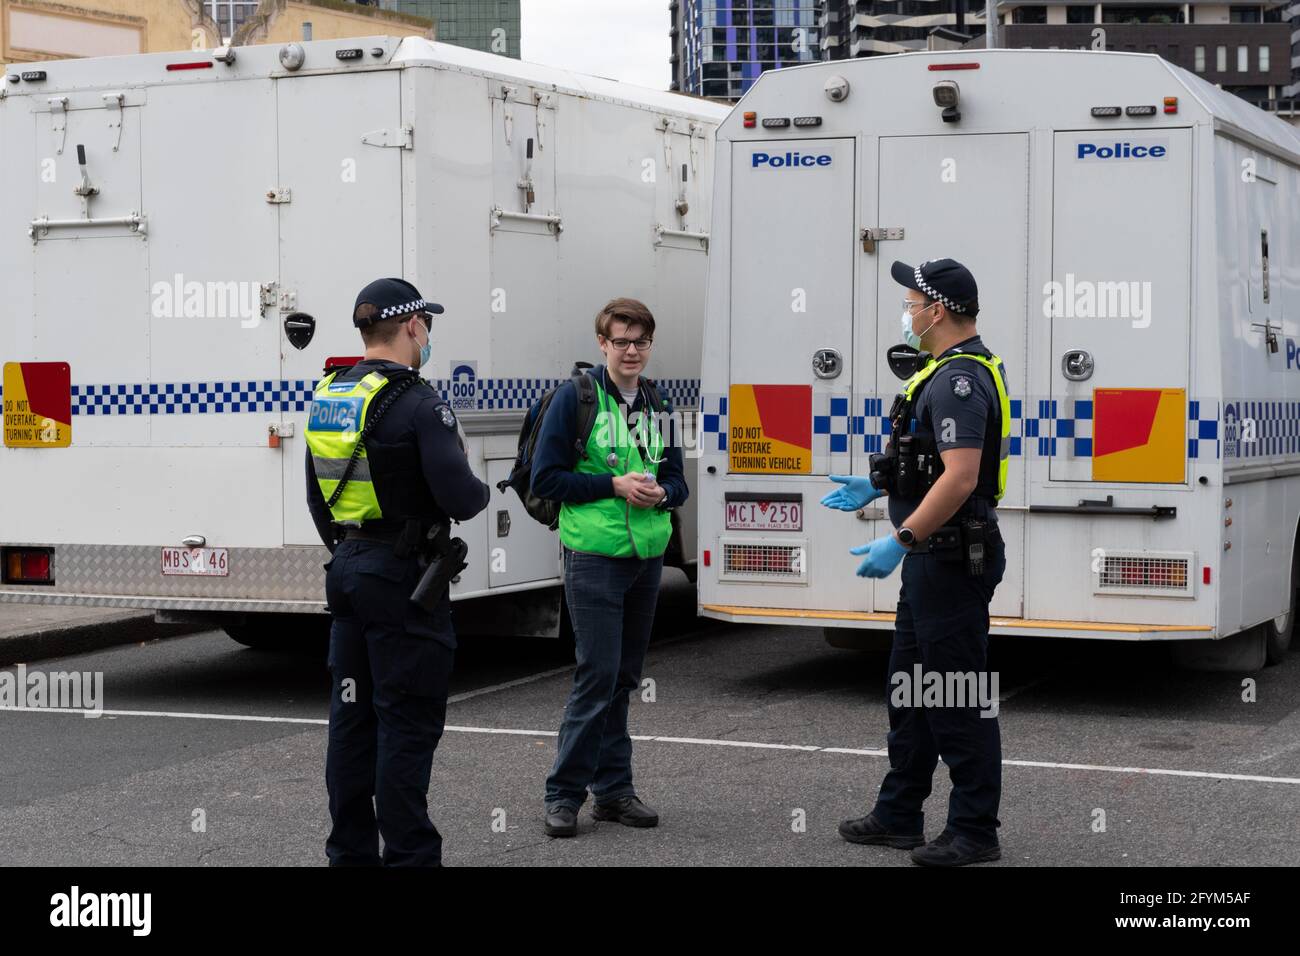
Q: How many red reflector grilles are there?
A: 2